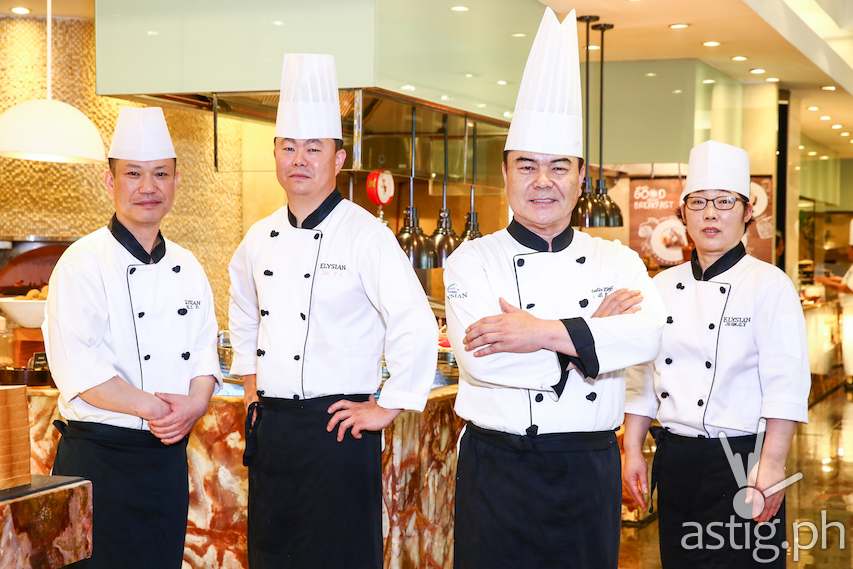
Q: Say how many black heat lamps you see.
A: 5